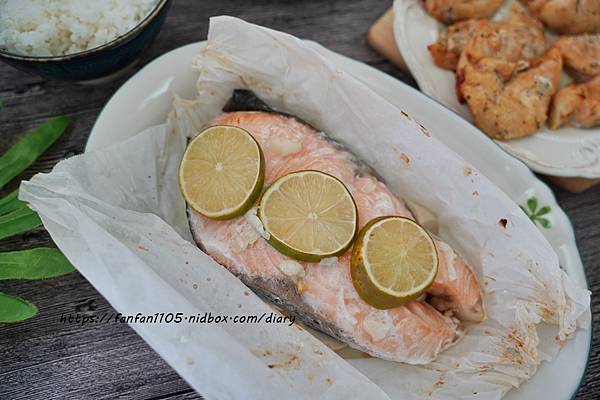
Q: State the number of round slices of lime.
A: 3